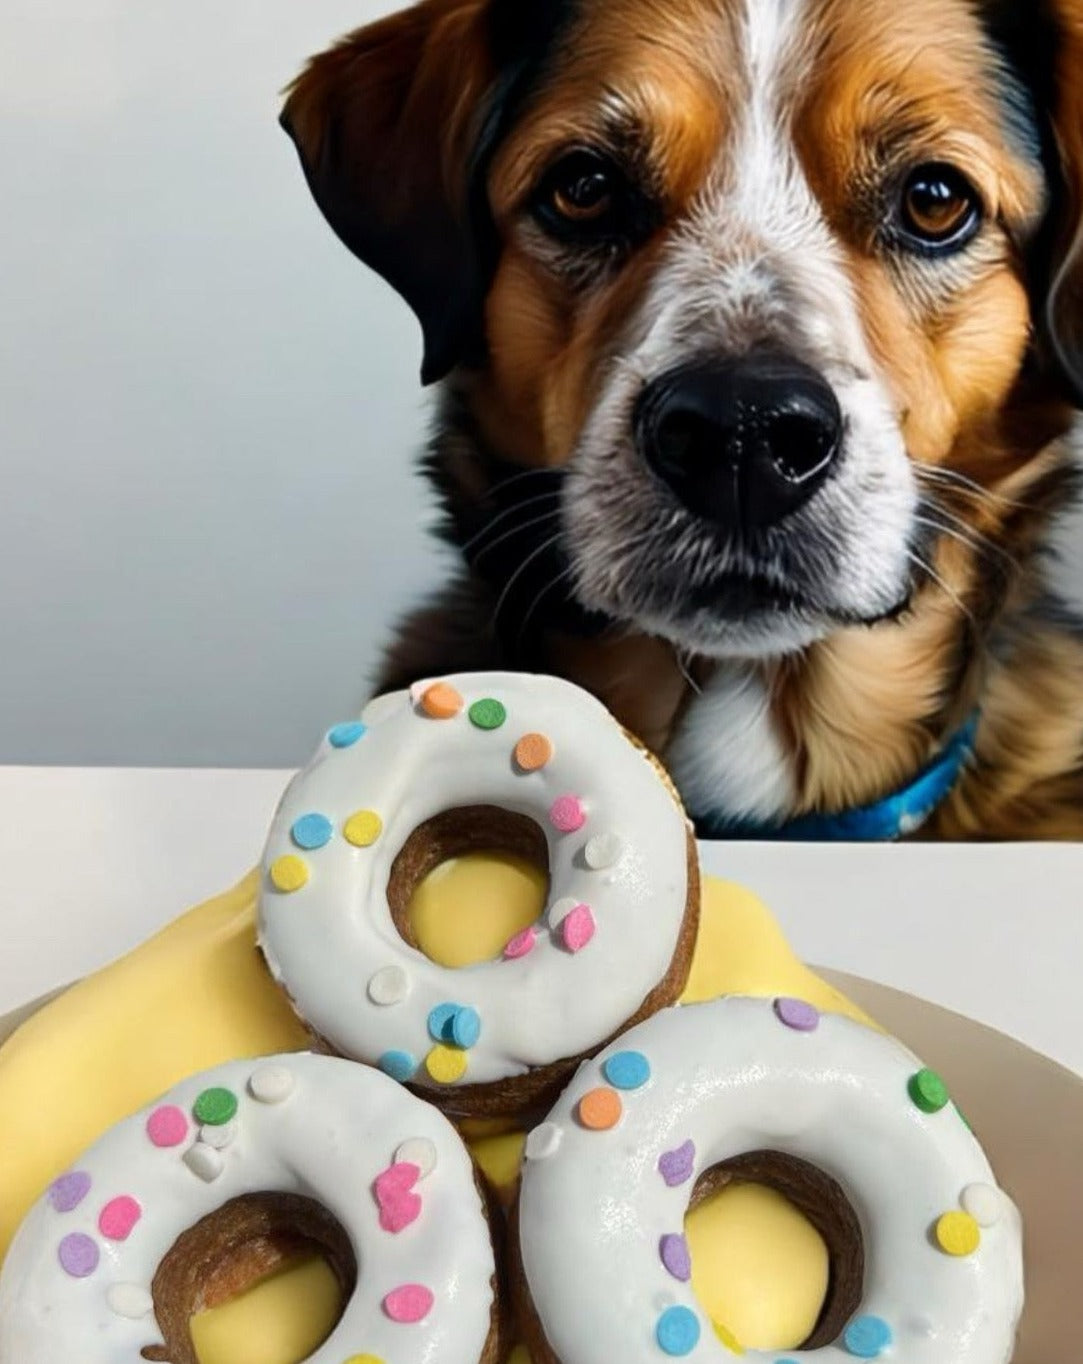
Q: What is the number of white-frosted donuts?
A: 3